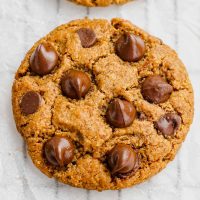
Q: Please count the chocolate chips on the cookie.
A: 10